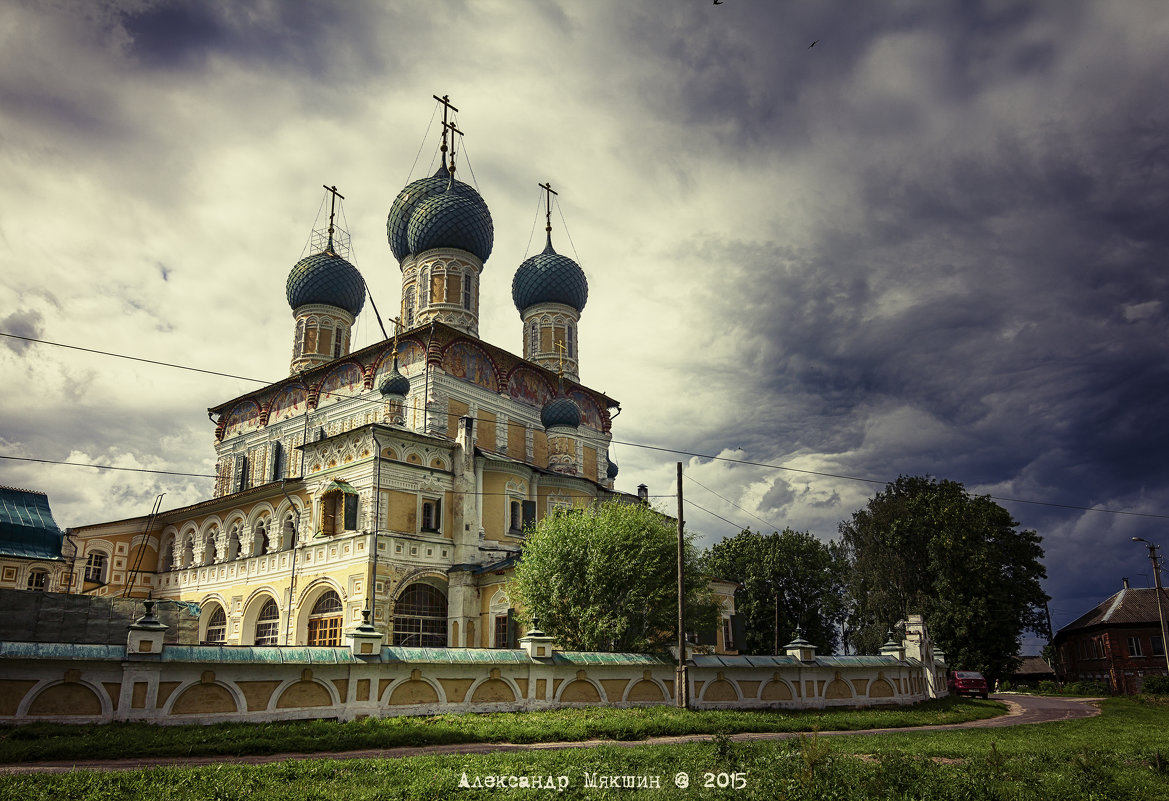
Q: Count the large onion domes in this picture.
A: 4